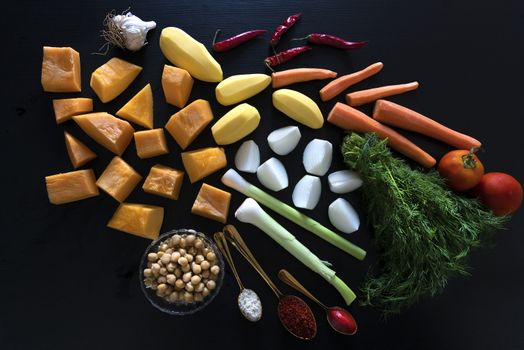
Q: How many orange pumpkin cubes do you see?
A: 15